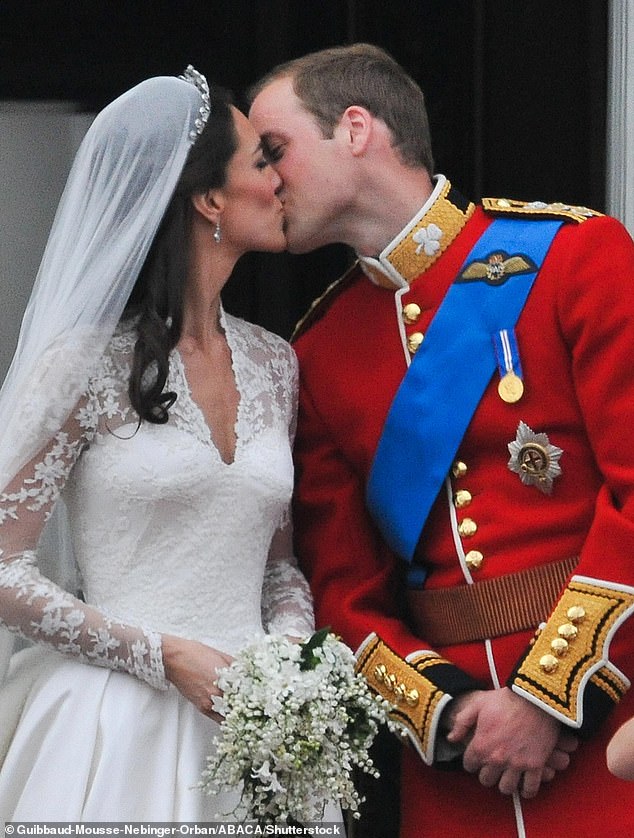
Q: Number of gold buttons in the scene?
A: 14